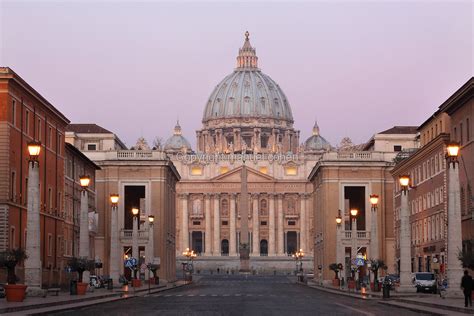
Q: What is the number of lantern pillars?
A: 10